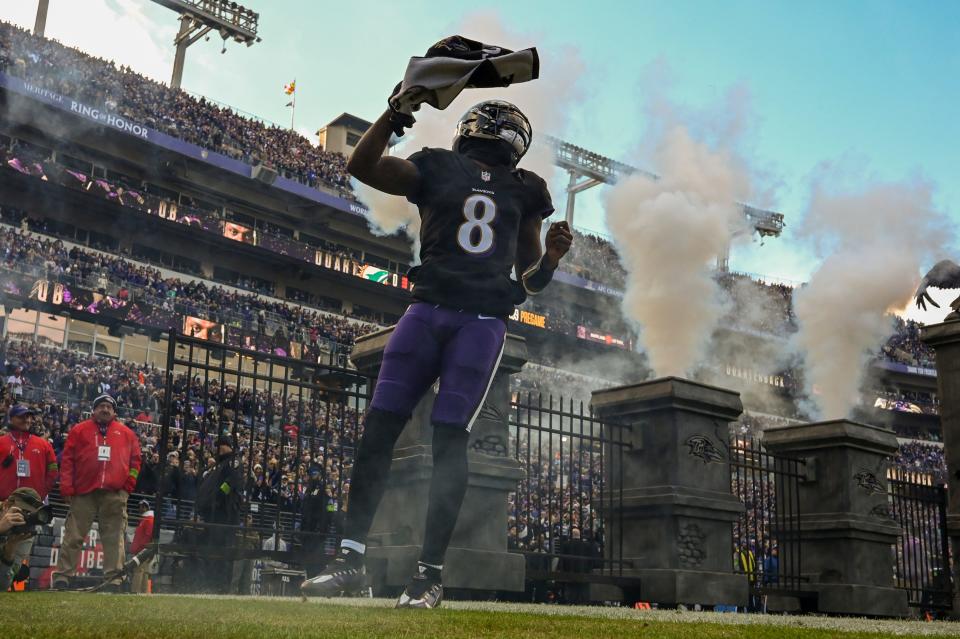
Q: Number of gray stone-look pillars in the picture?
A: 4